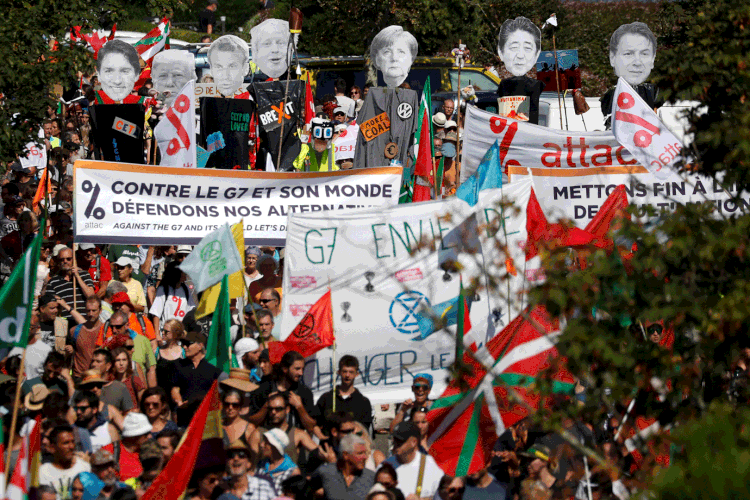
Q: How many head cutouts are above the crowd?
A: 7